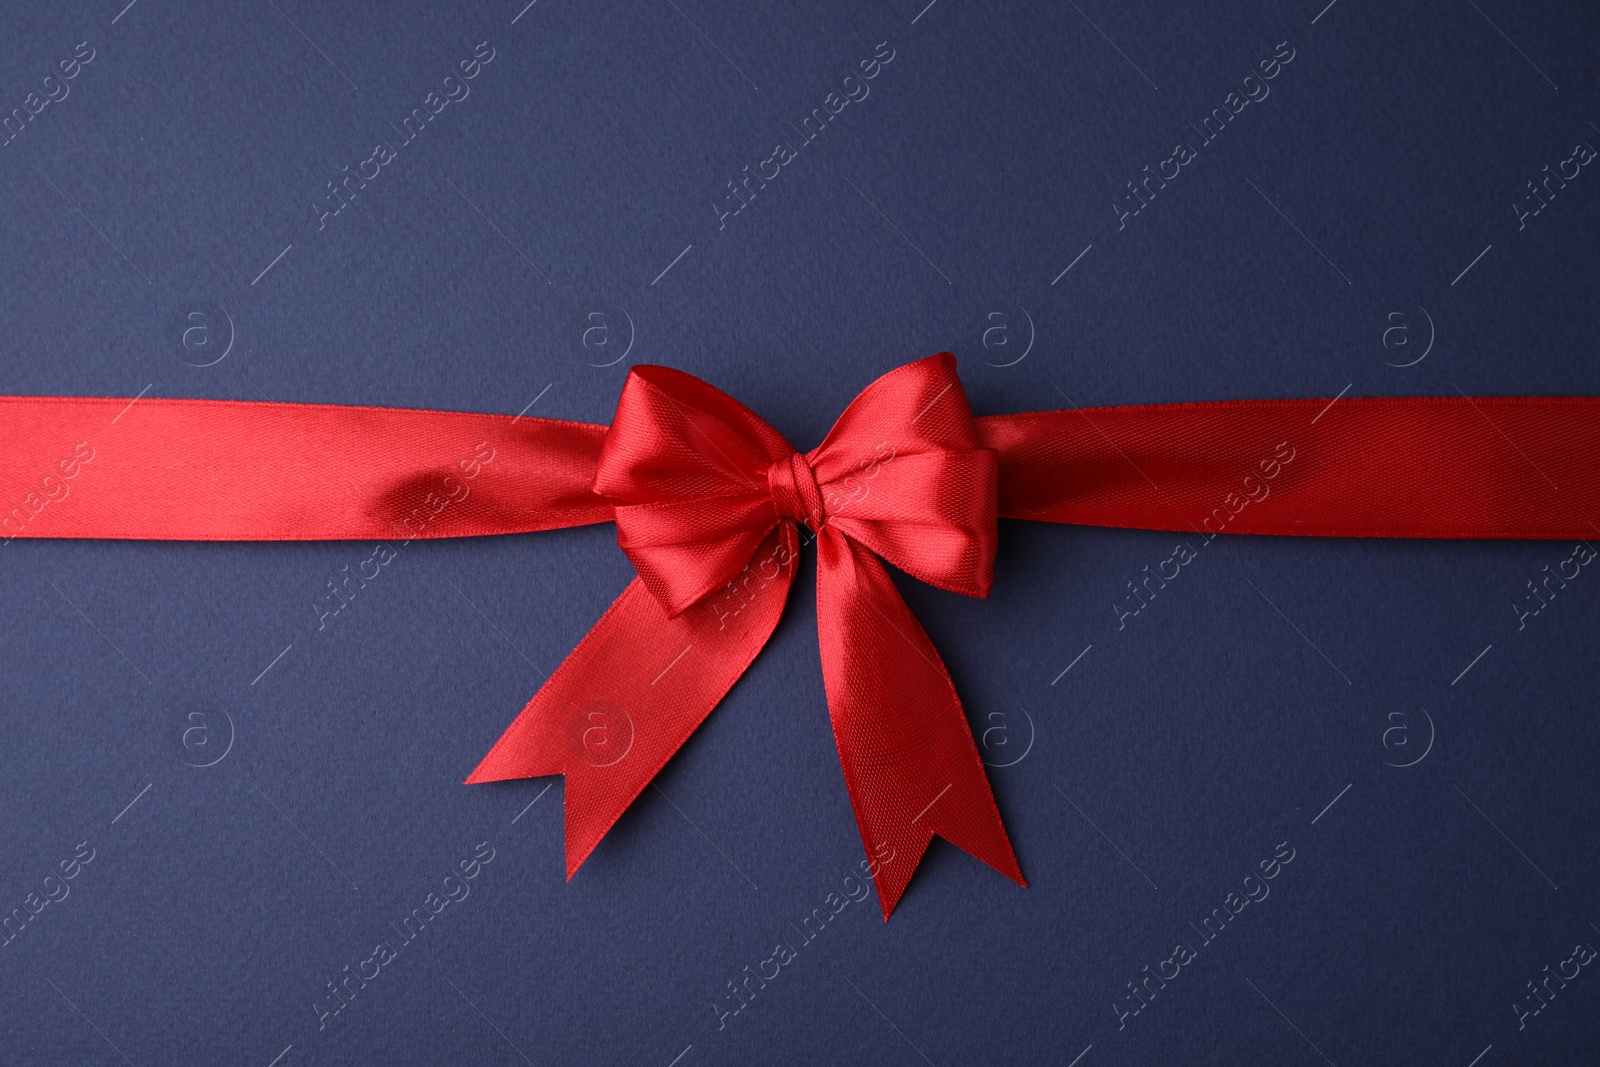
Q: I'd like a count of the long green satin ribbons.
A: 0